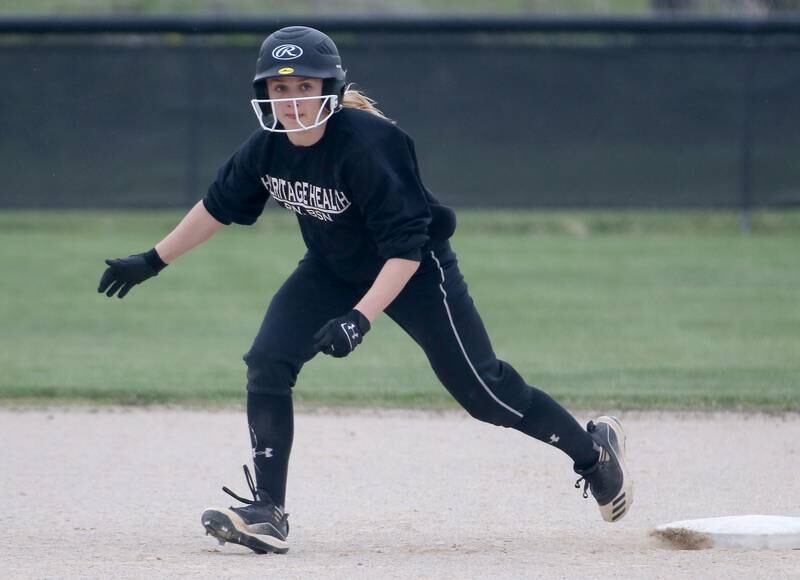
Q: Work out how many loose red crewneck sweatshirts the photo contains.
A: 0